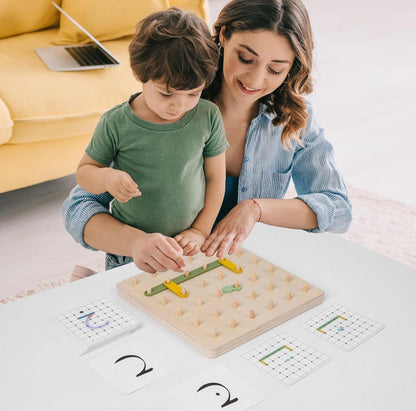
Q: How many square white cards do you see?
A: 5